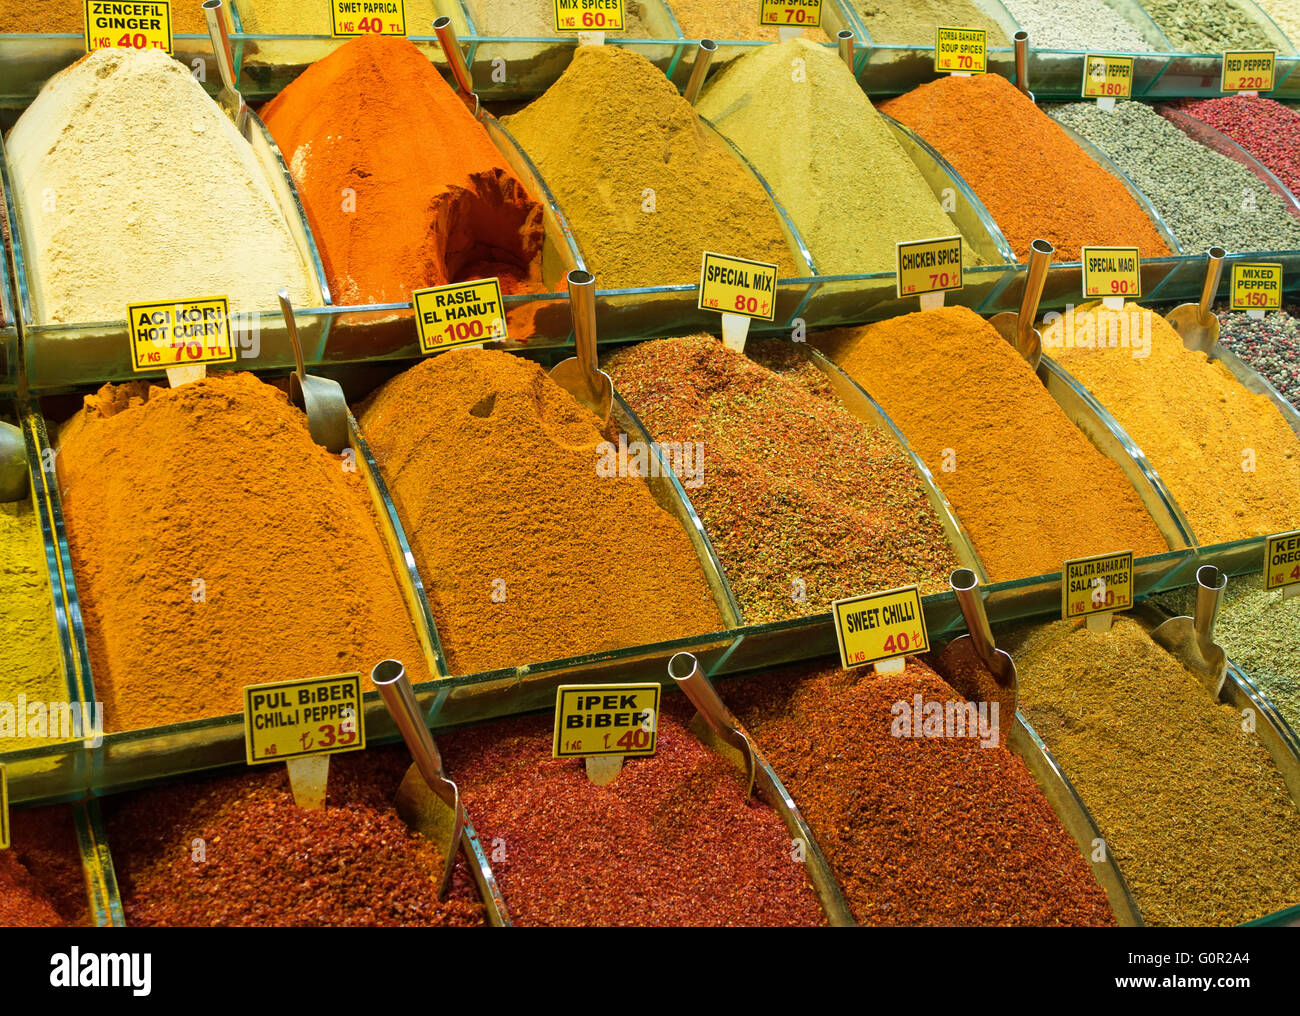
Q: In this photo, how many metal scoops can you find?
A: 14